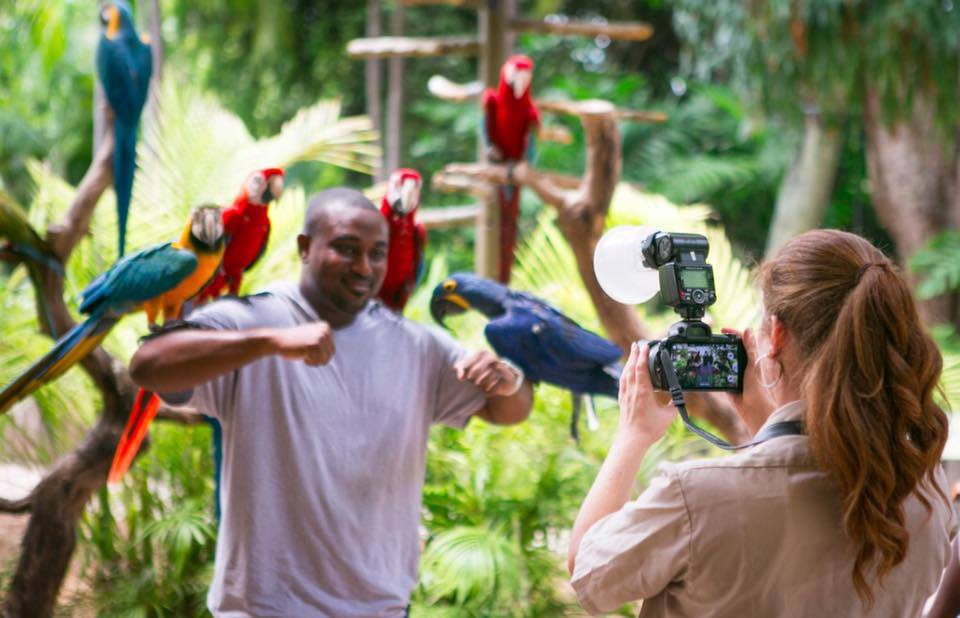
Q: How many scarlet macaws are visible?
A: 3